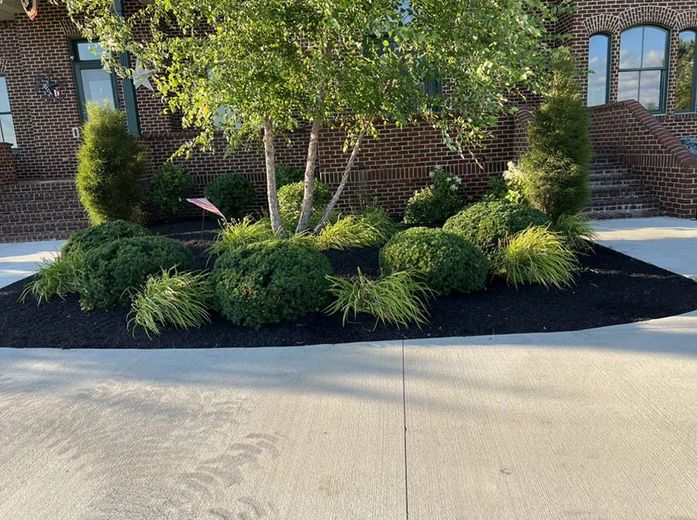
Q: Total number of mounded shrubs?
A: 5